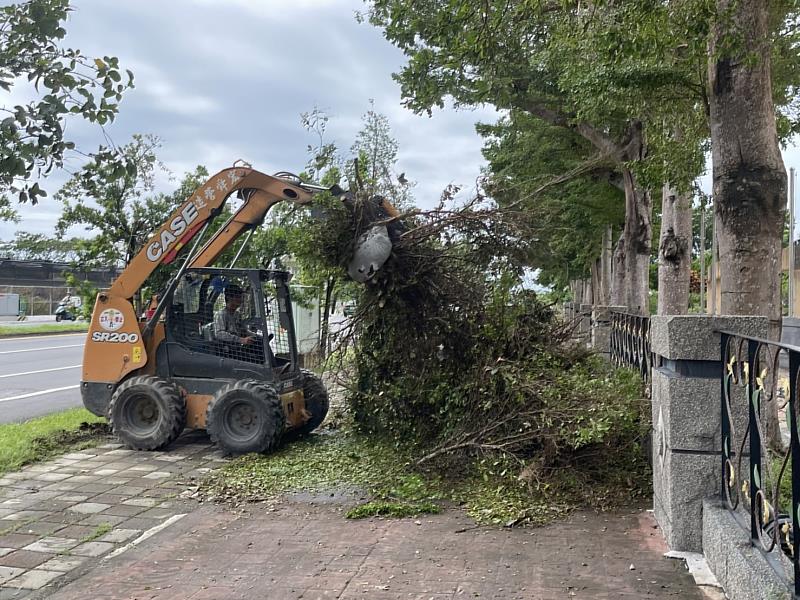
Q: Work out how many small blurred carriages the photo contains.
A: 1